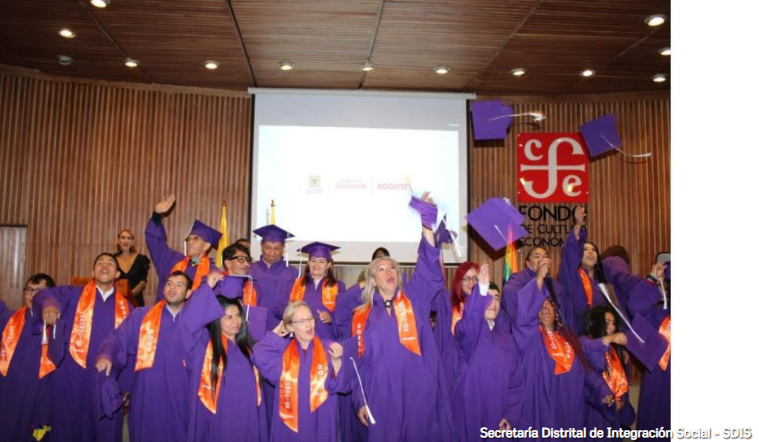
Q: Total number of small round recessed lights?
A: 13